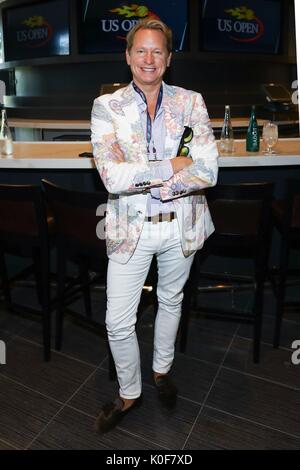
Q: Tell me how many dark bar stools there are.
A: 4